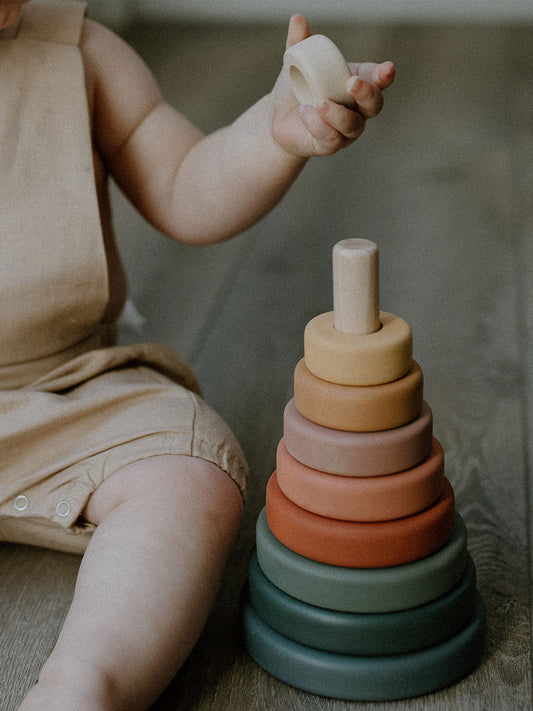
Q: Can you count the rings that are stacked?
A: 8